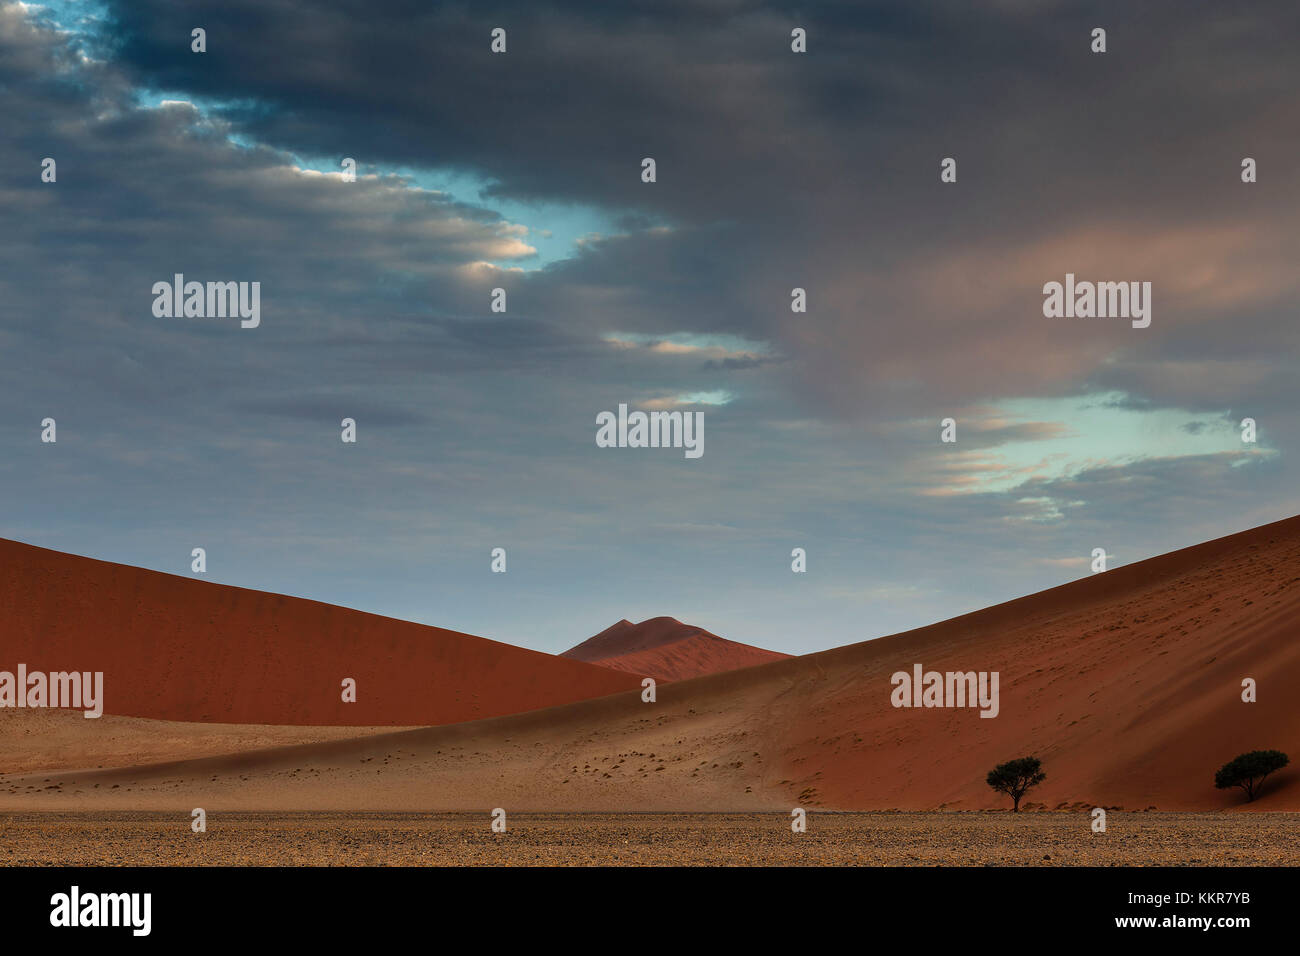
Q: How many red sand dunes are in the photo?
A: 3